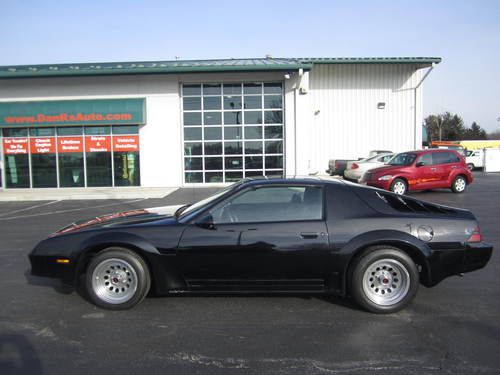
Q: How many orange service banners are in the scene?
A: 5